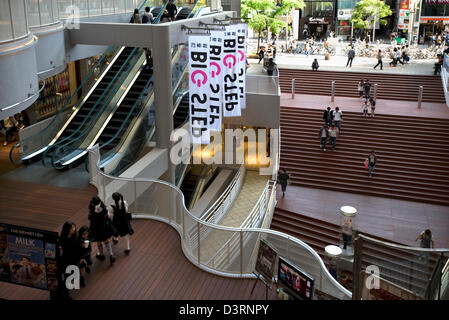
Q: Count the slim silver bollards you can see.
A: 4